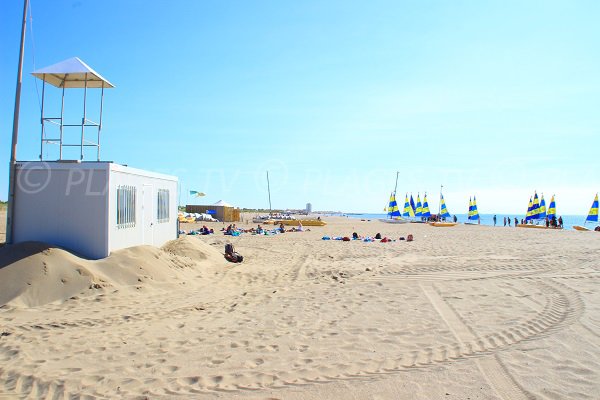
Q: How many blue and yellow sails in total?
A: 14